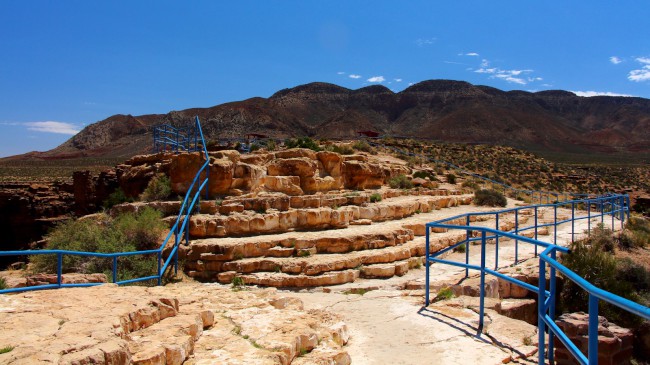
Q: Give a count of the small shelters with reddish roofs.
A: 2